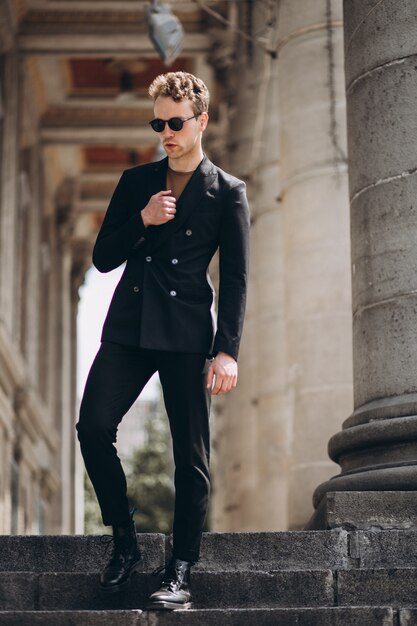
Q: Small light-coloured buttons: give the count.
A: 5